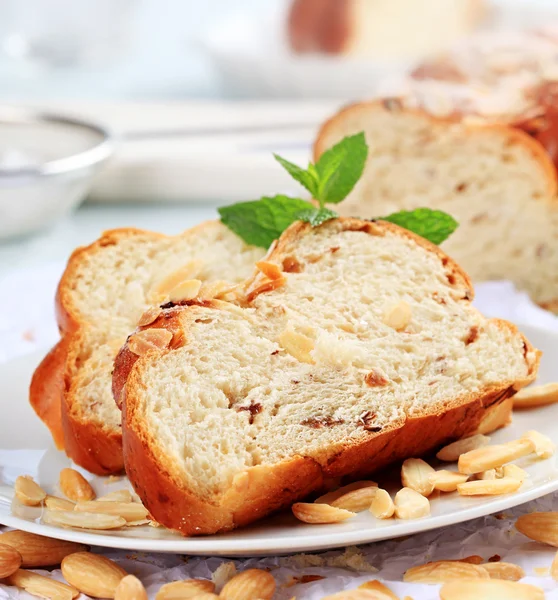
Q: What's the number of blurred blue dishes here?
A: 0